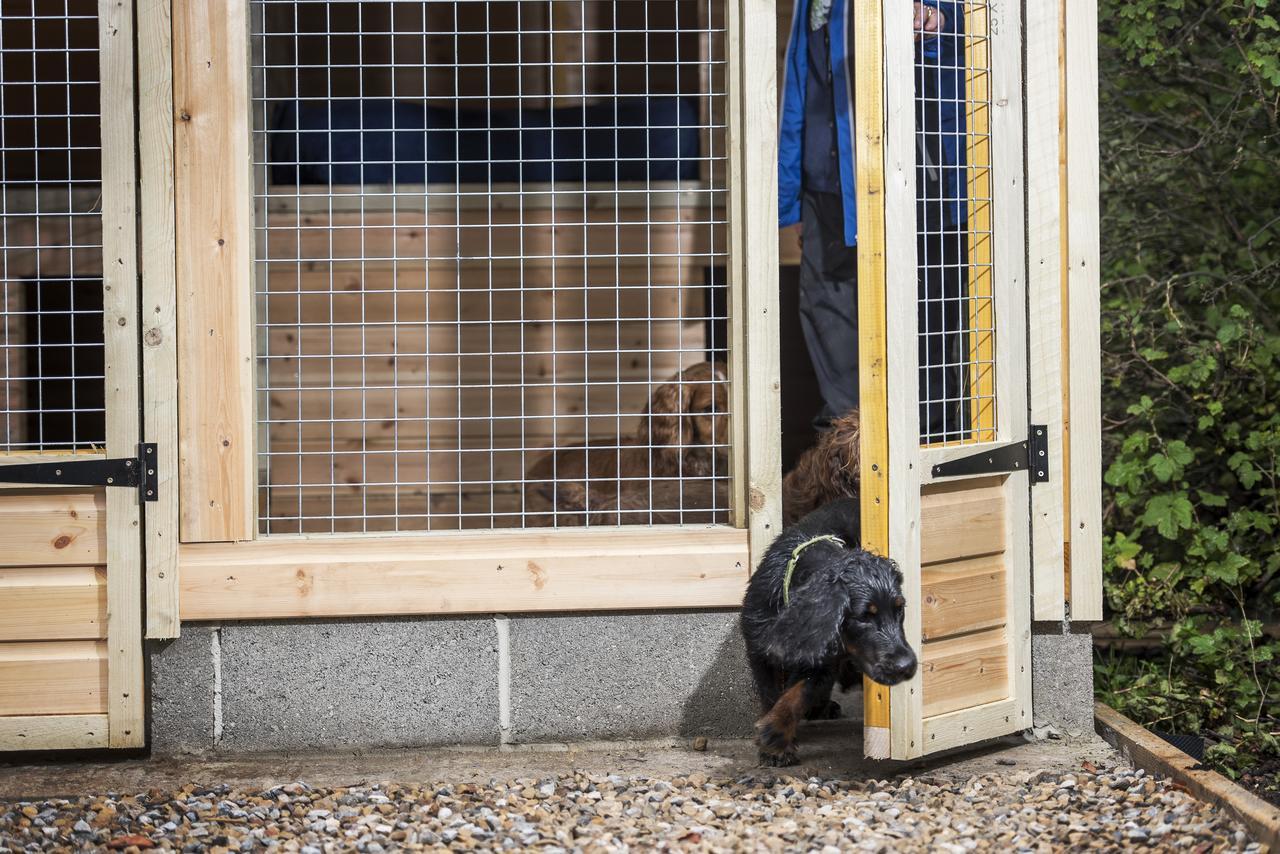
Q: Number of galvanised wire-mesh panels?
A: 3